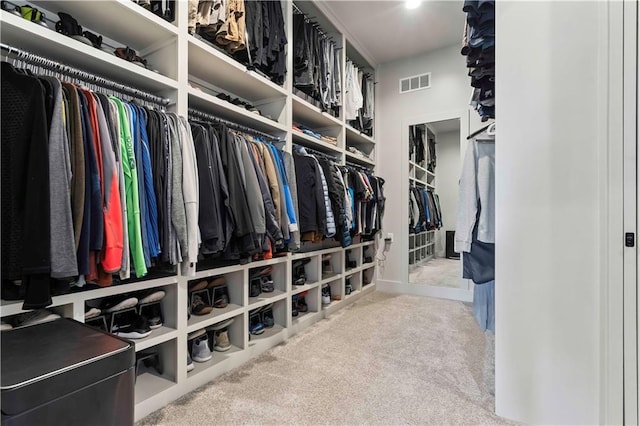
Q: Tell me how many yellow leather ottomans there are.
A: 0